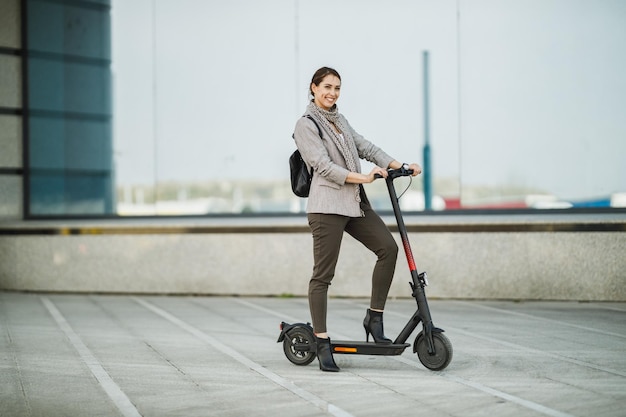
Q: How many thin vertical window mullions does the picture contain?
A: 3